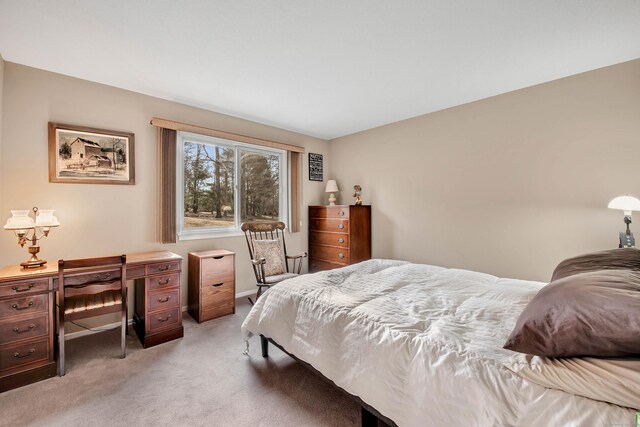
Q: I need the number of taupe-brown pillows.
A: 2